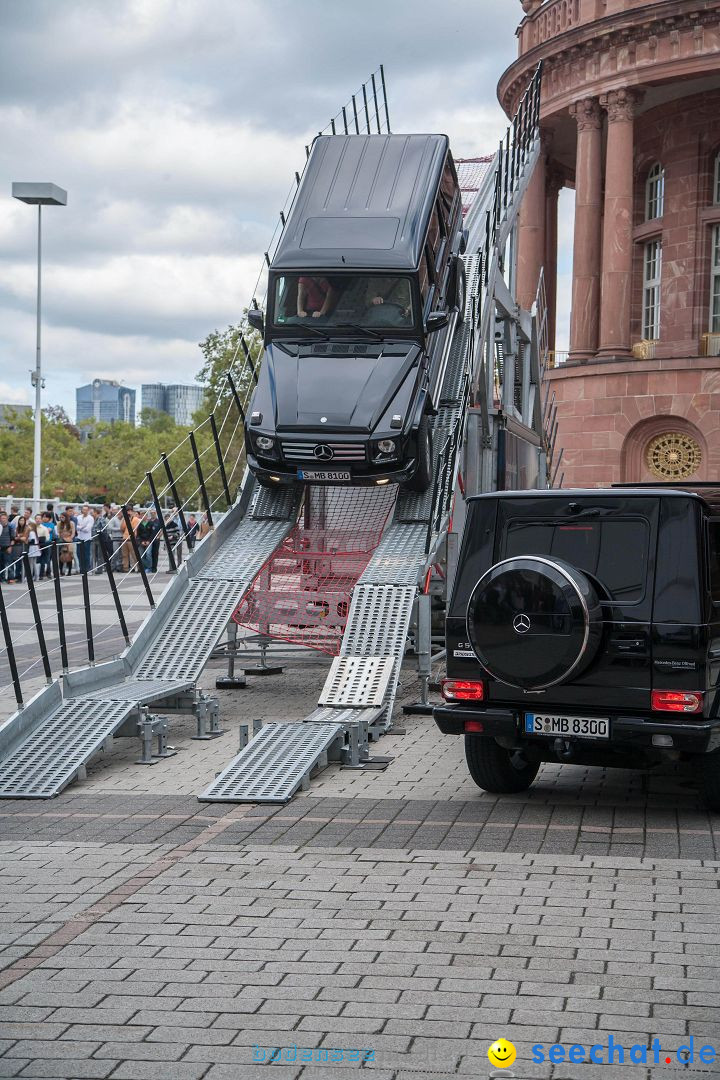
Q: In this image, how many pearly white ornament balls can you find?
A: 0